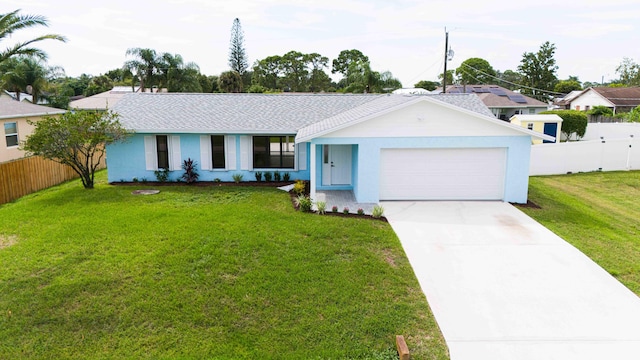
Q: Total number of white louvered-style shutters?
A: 6